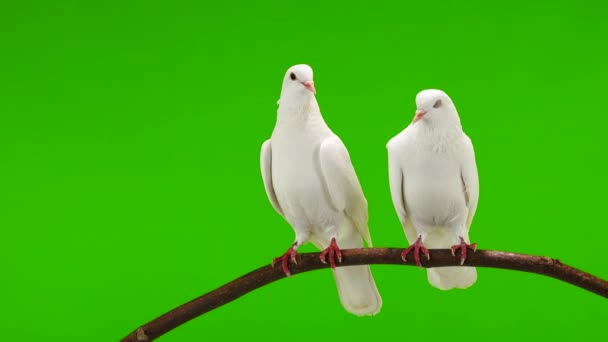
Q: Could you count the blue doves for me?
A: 0